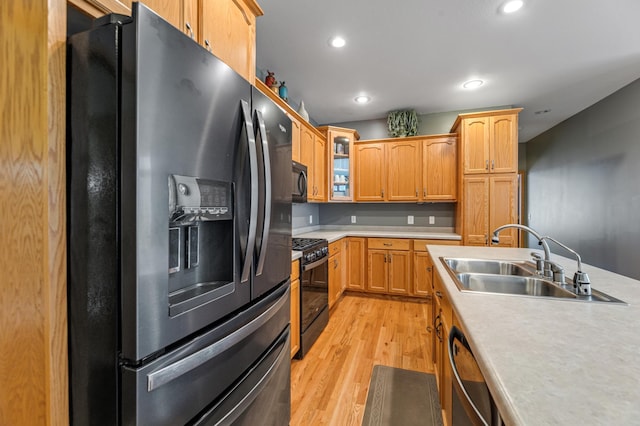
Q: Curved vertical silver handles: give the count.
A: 2